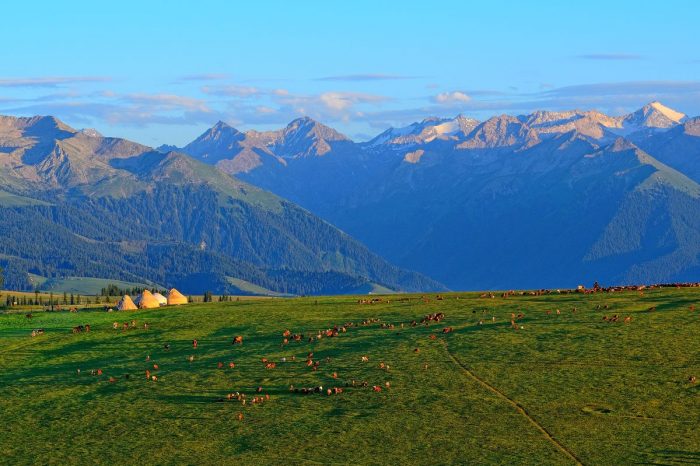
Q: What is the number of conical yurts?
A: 4